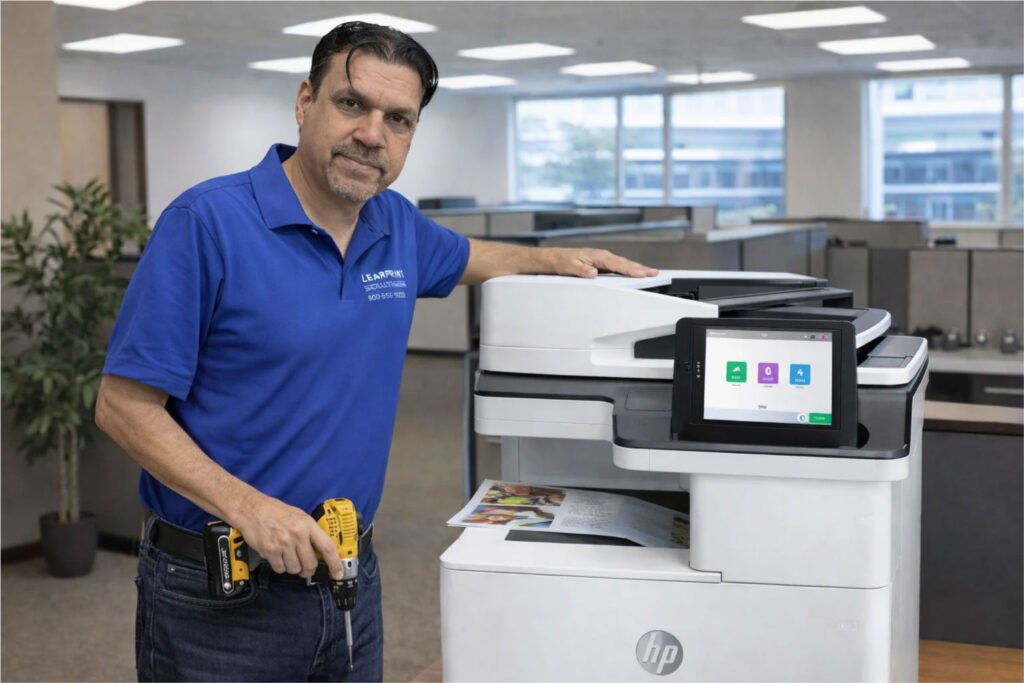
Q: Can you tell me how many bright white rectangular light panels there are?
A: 11